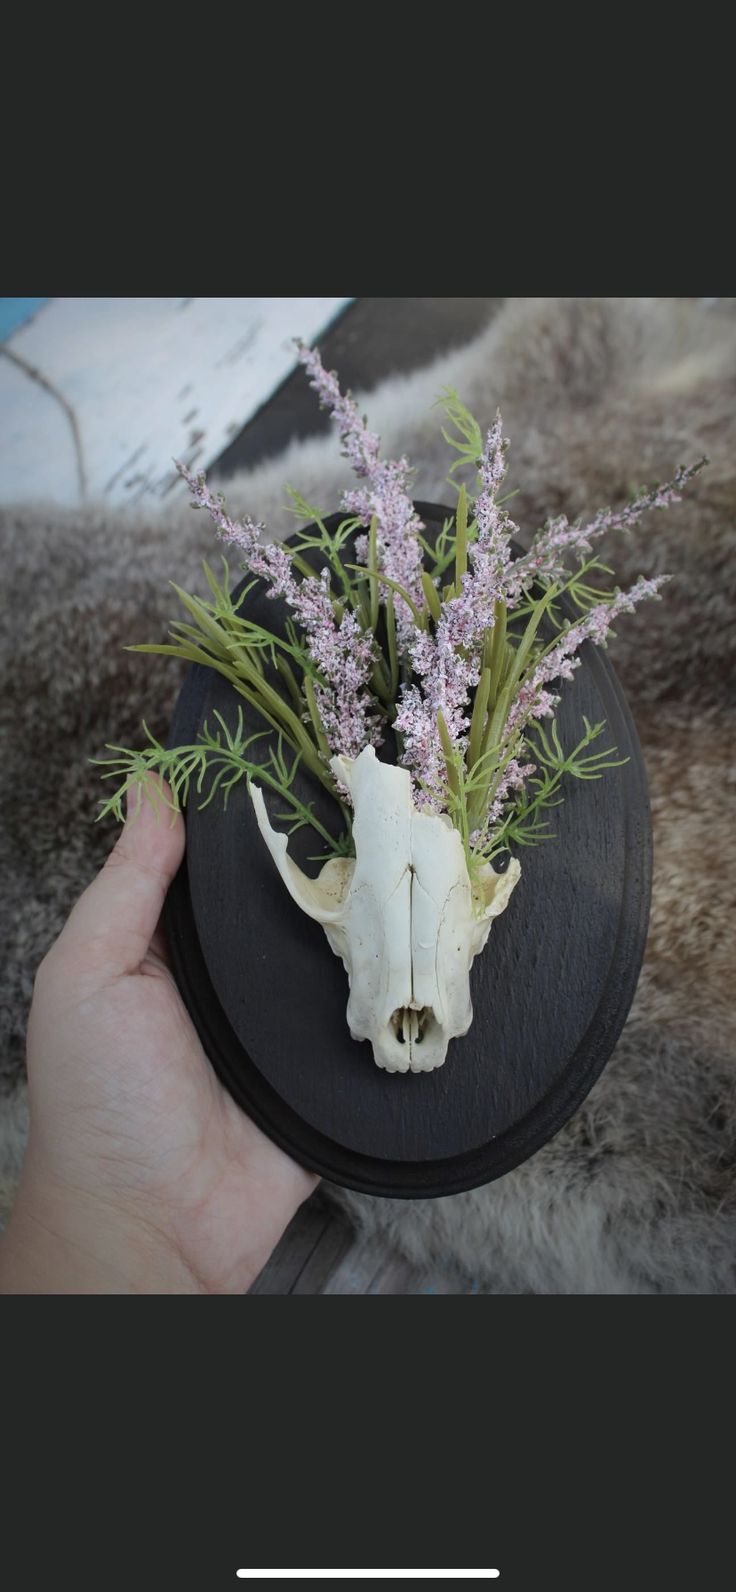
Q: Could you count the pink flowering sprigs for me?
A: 5